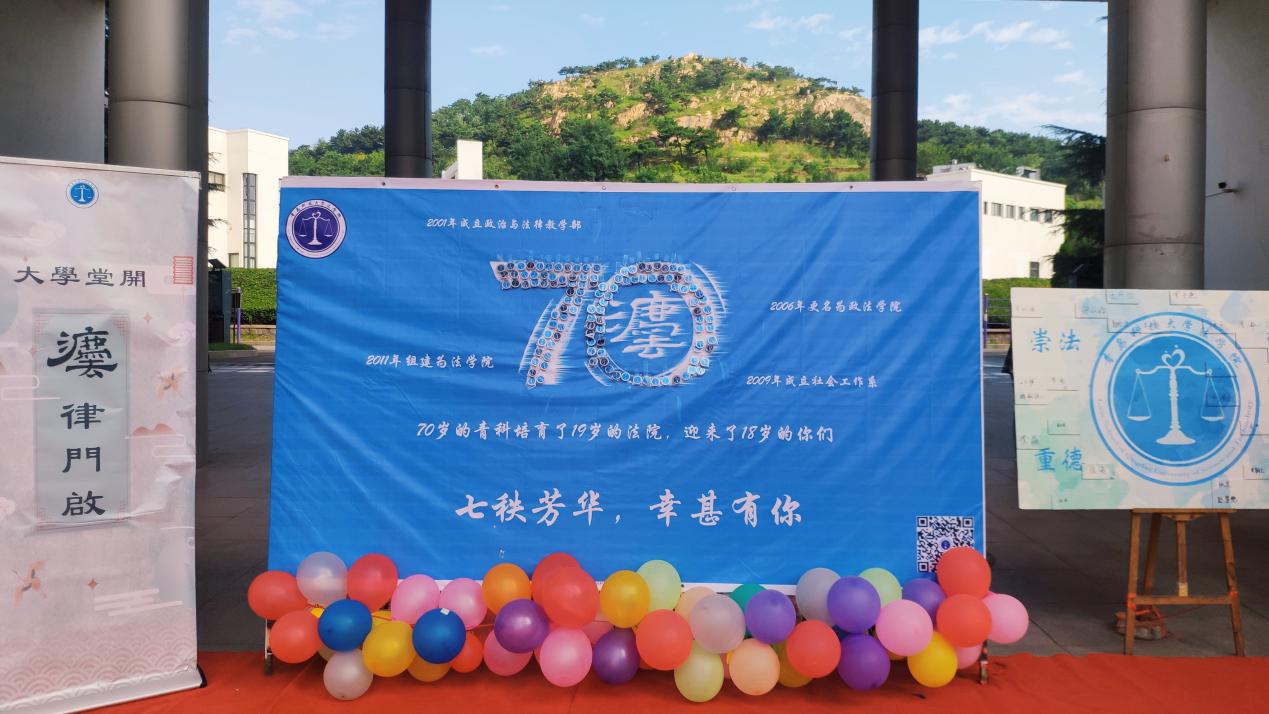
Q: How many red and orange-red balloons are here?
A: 10